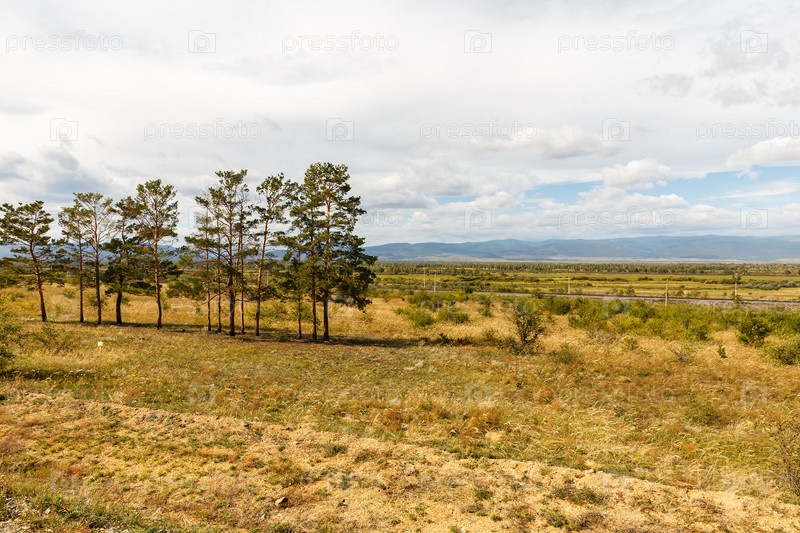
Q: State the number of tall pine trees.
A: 13